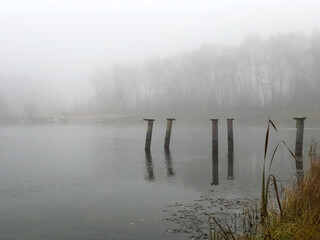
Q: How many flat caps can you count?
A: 5